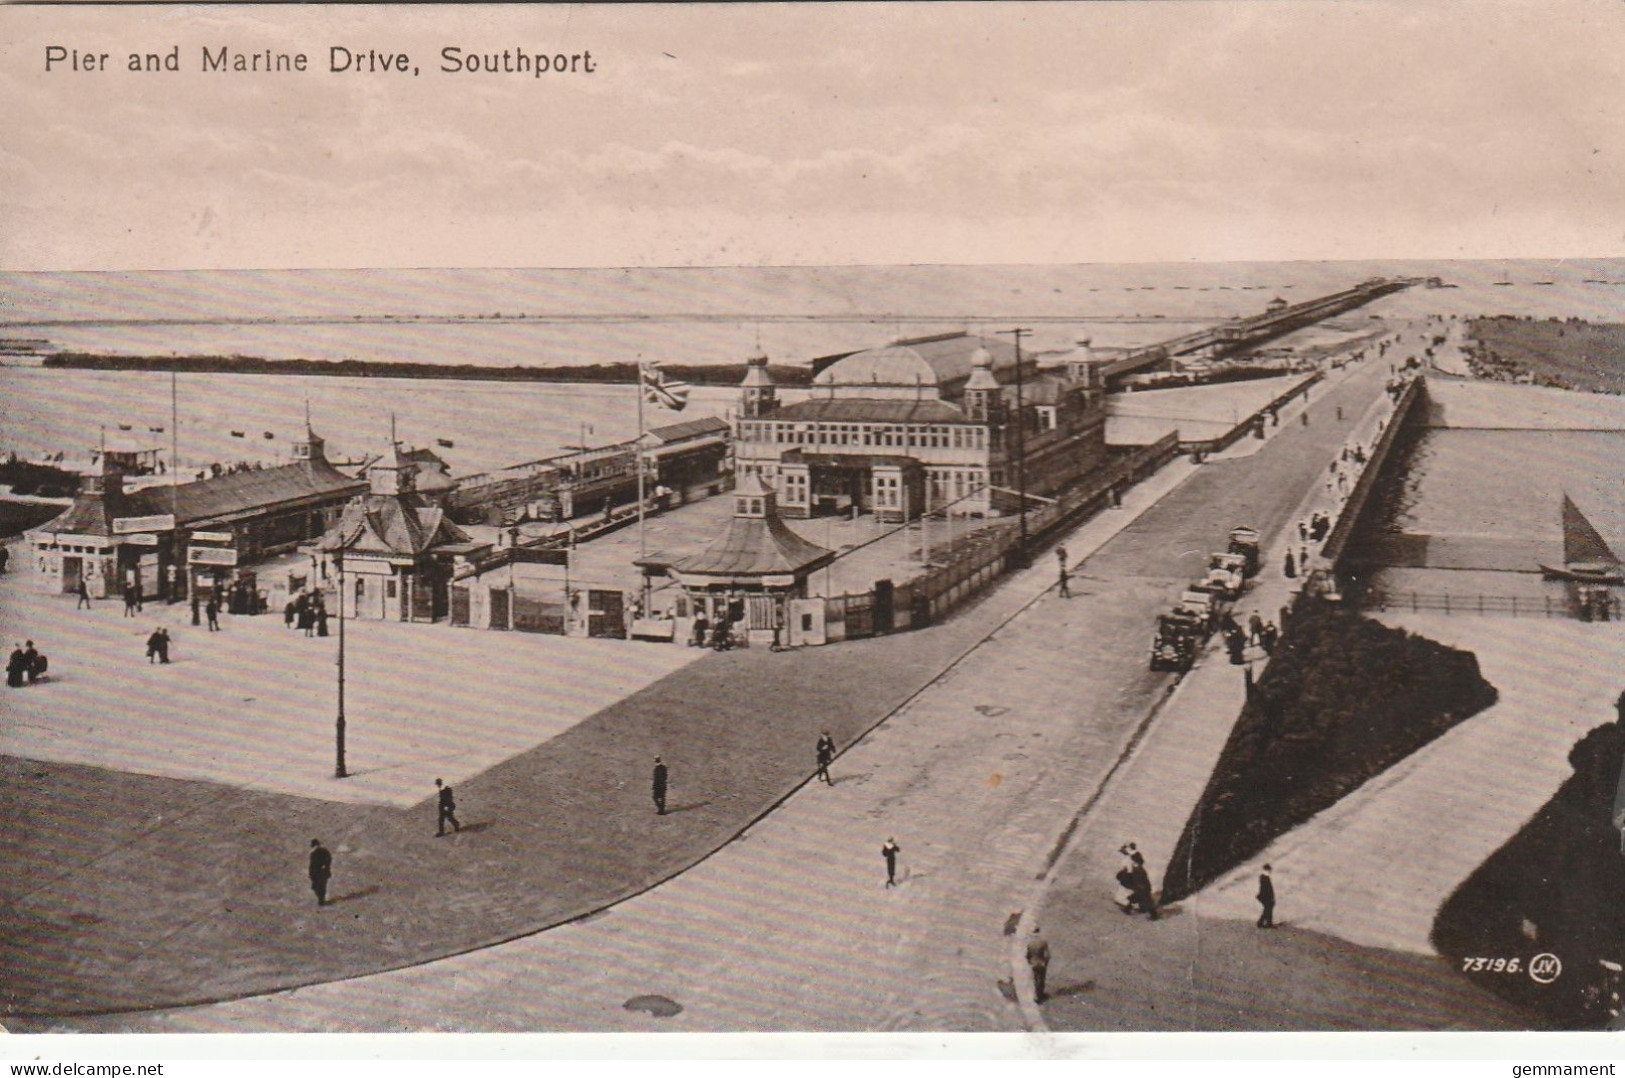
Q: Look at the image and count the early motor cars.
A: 4